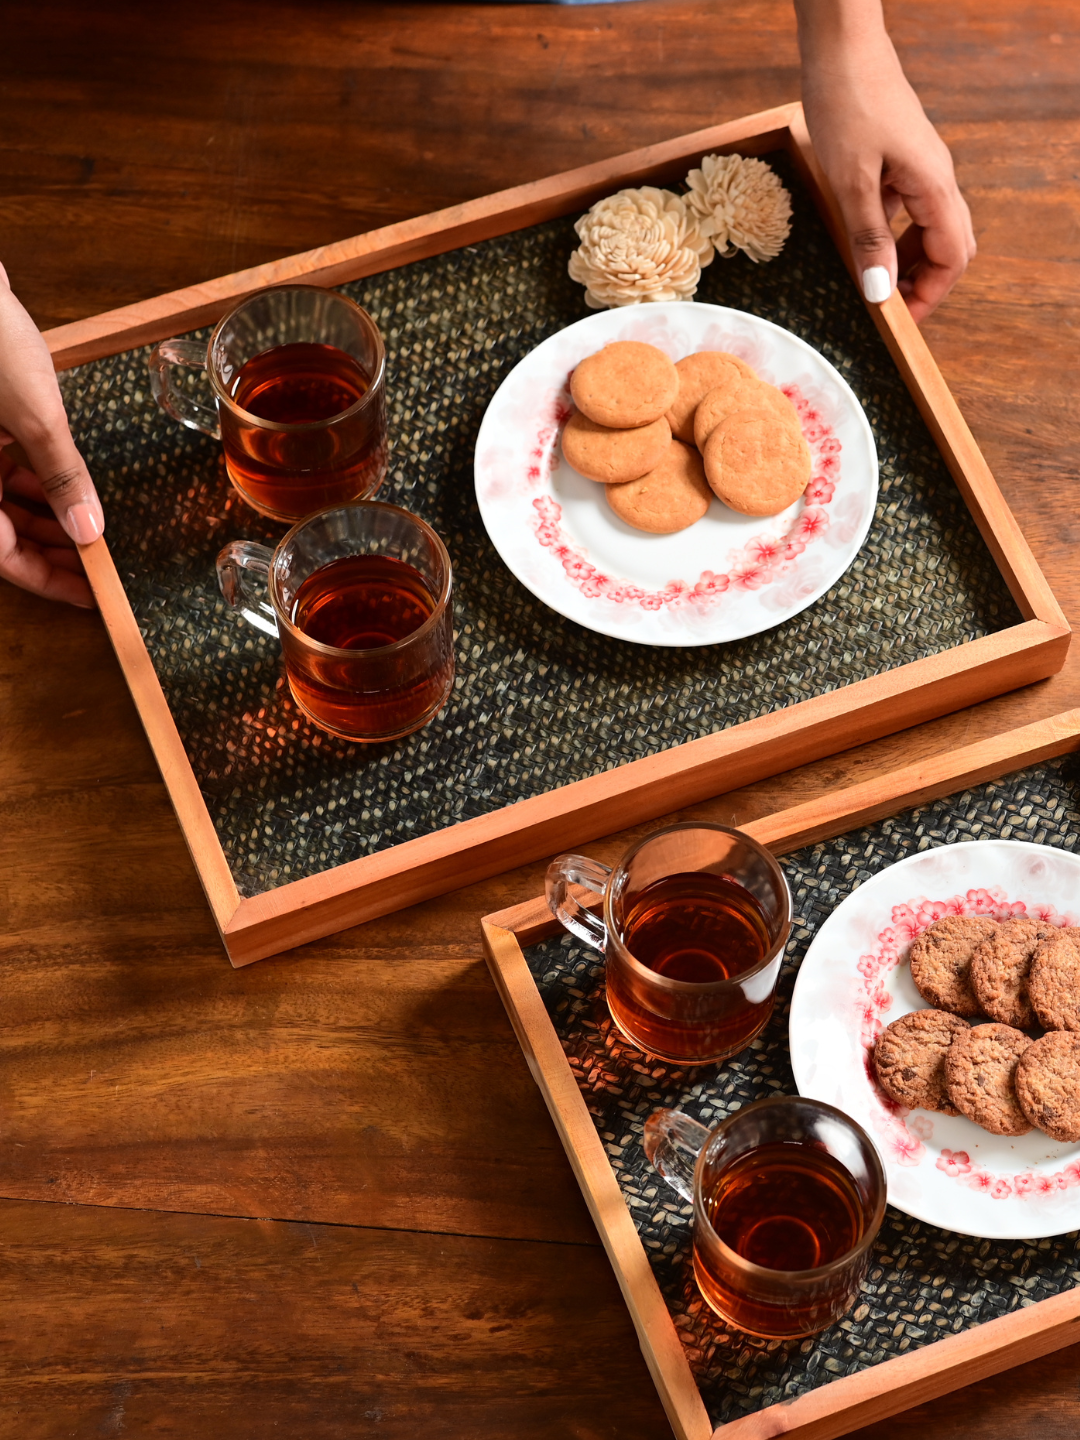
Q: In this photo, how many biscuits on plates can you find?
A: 12